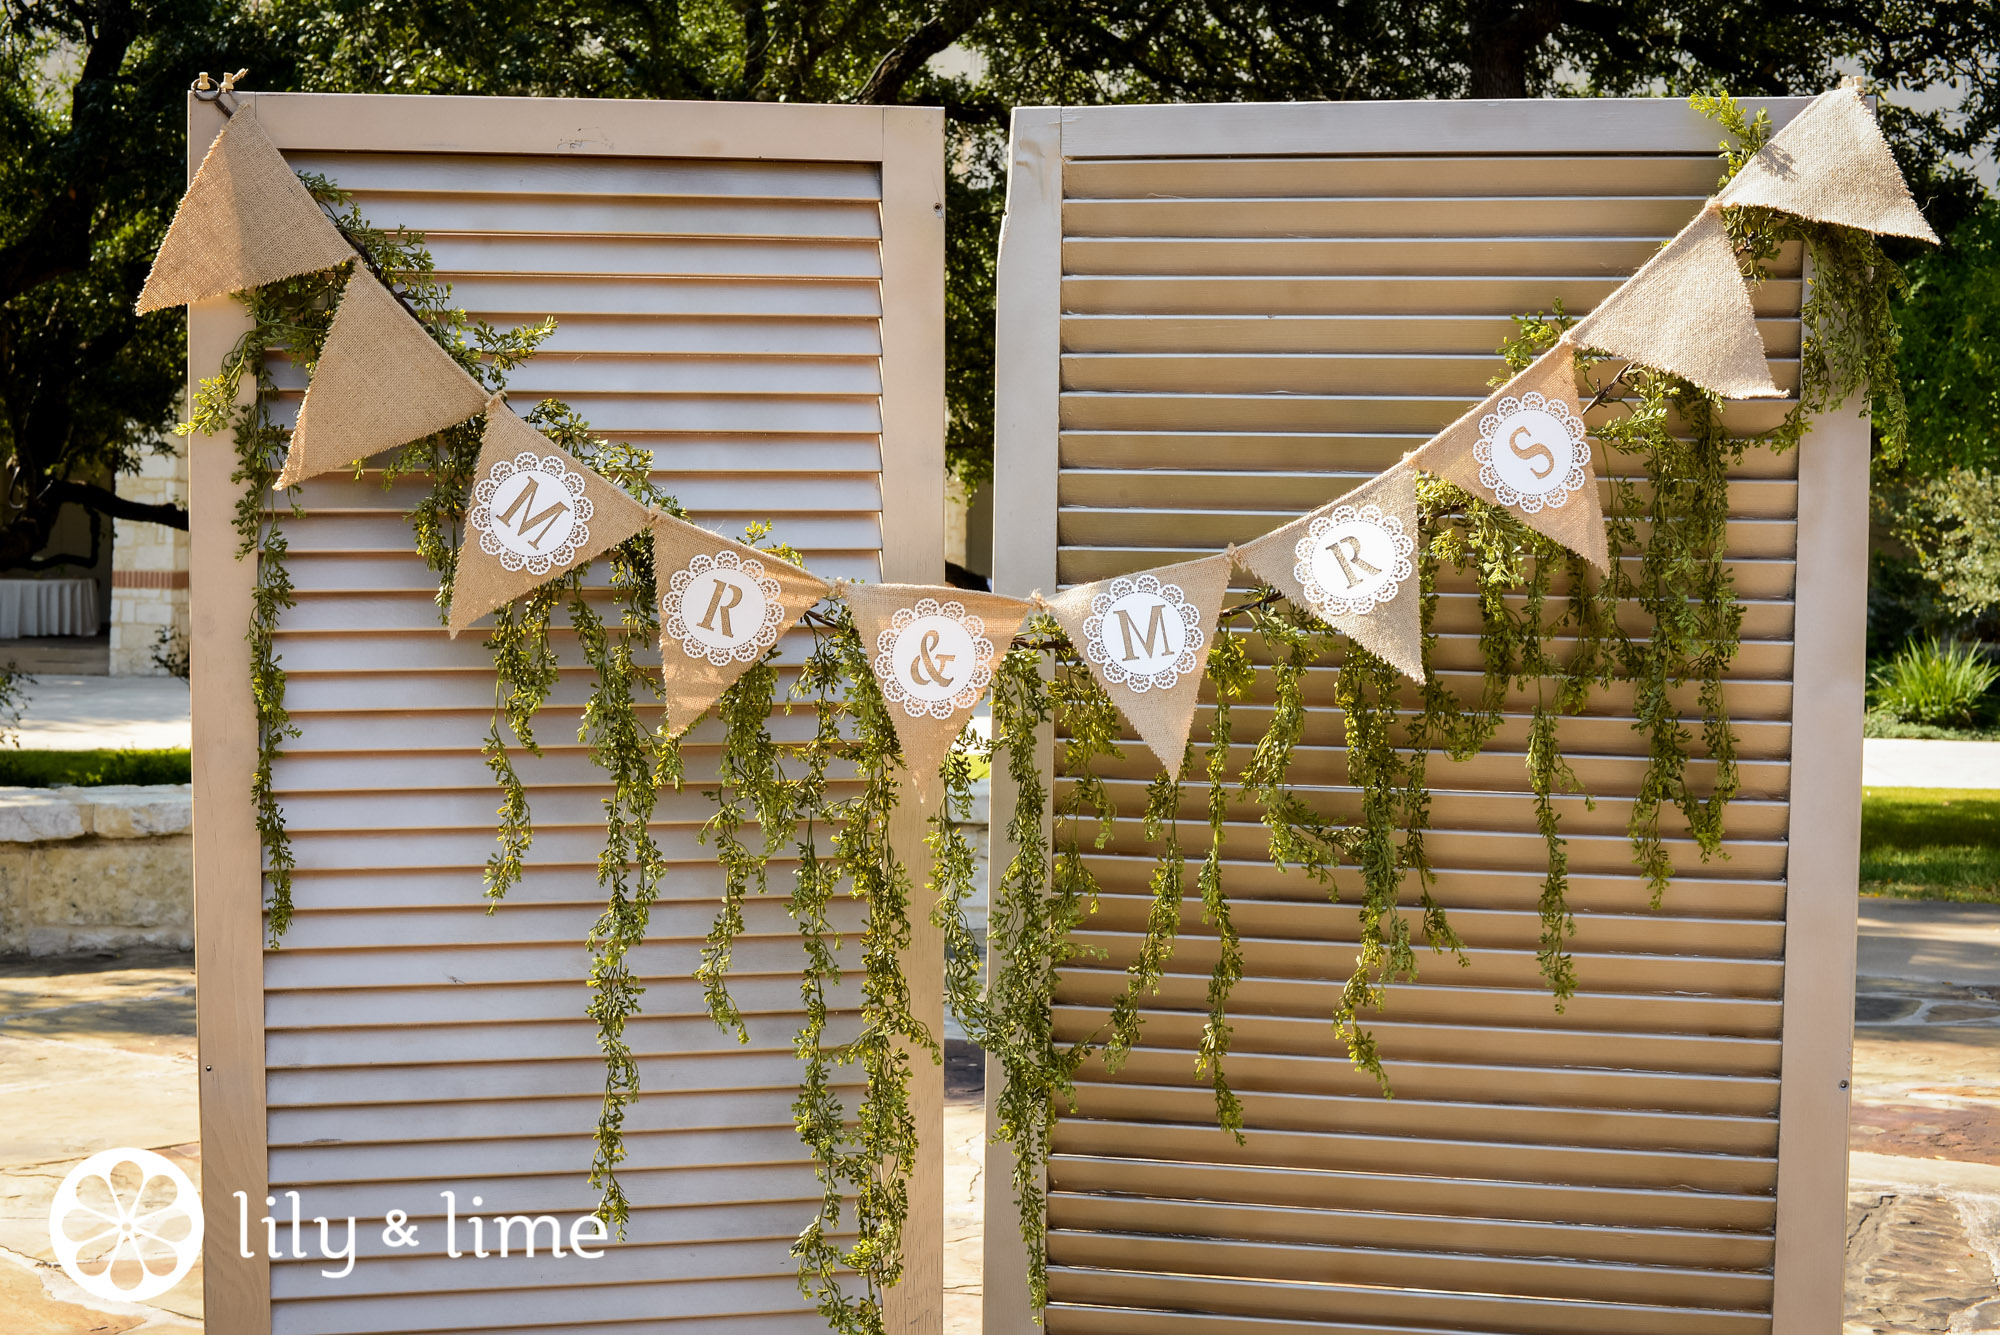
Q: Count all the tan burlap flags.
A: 10